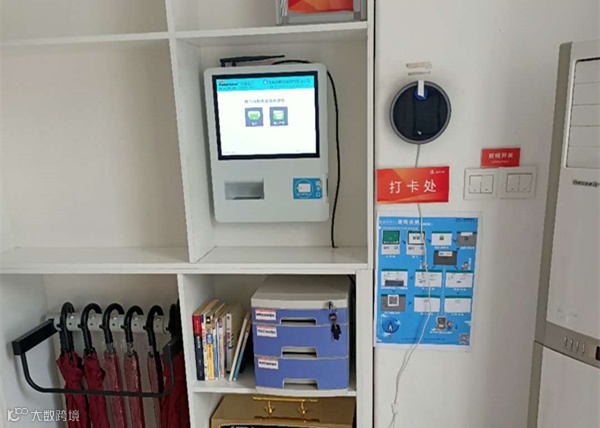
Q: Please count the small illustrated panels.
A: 11